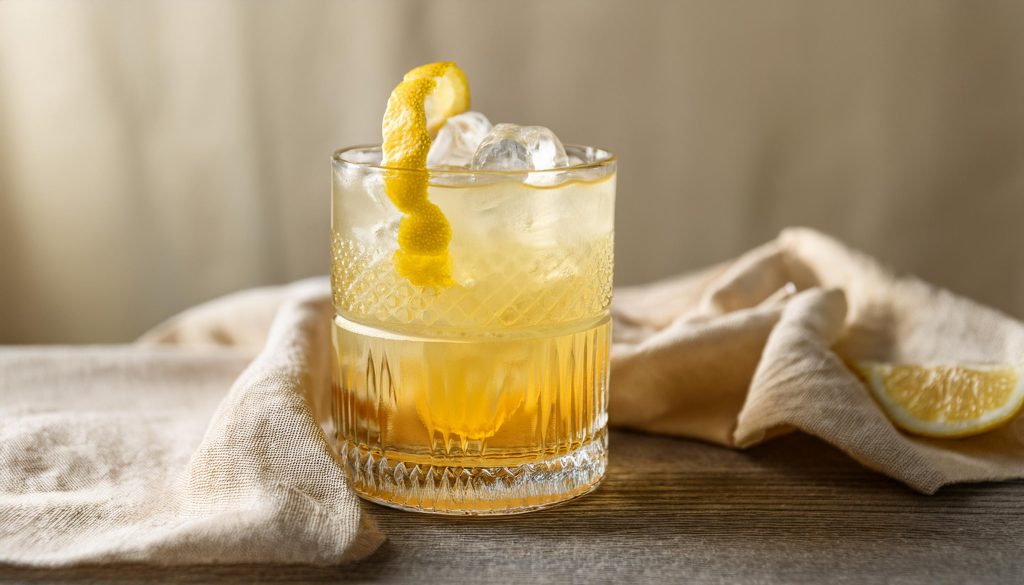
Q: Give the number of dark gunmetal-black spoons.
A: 0